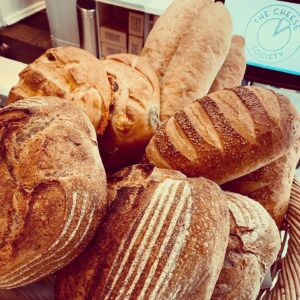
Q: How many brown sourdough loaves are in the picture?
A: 3